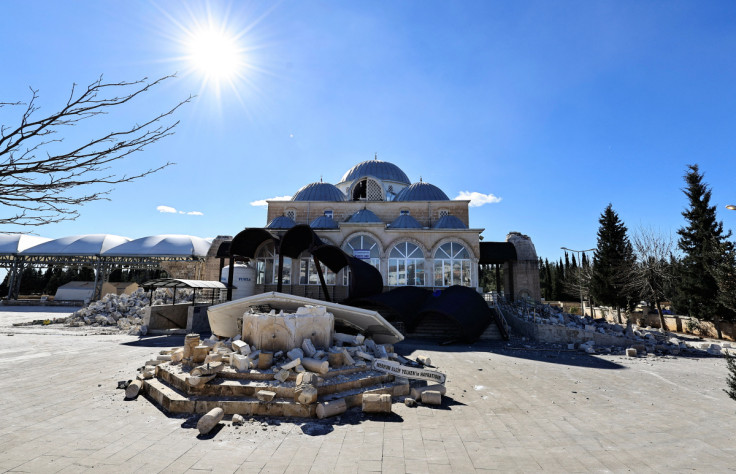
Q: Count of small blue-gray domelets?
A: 5